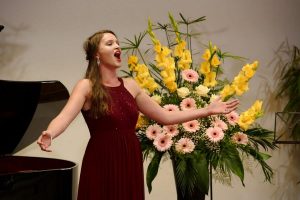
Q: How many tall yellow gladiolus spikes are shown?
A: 6